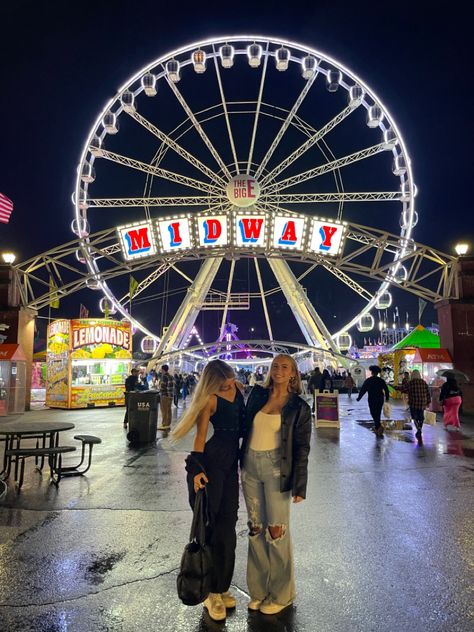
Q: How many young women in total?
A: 2